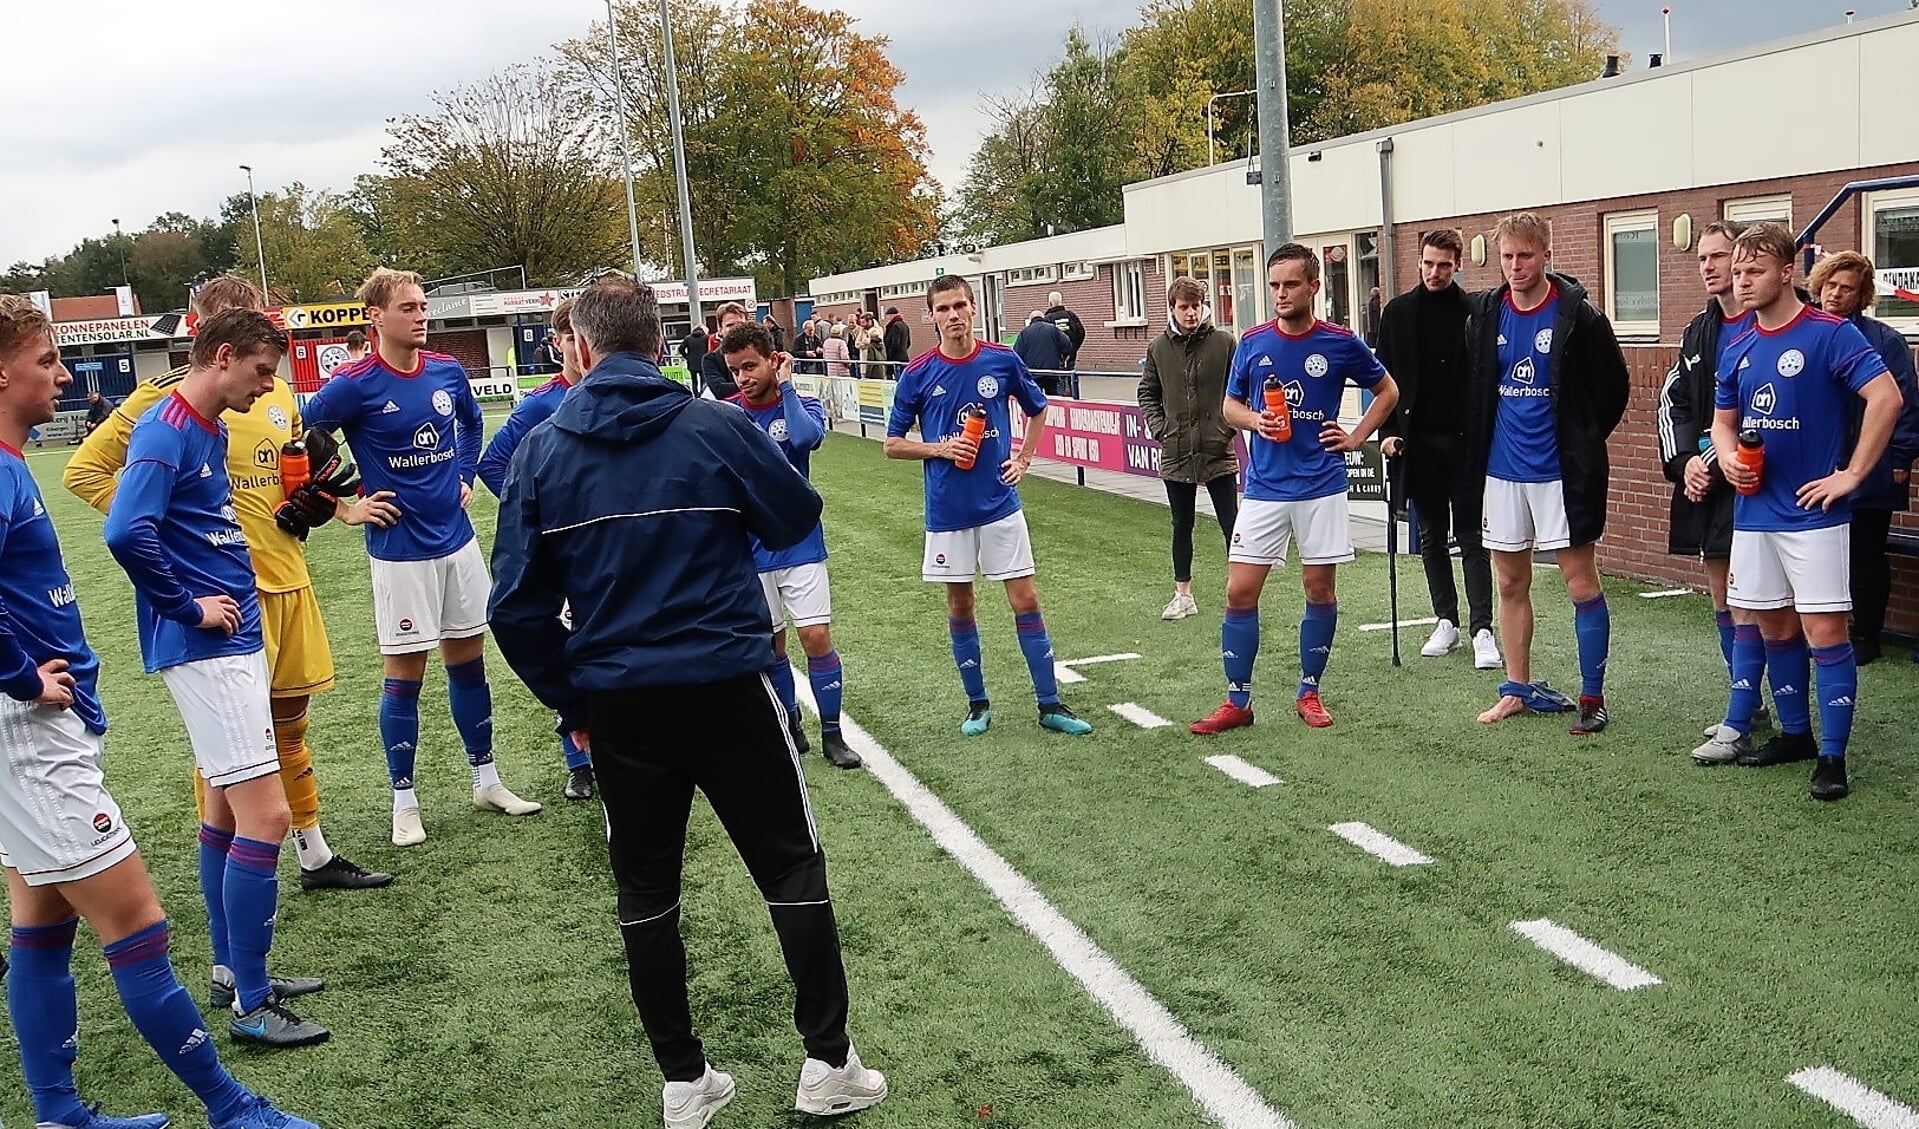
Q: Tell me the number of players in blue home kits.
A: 10